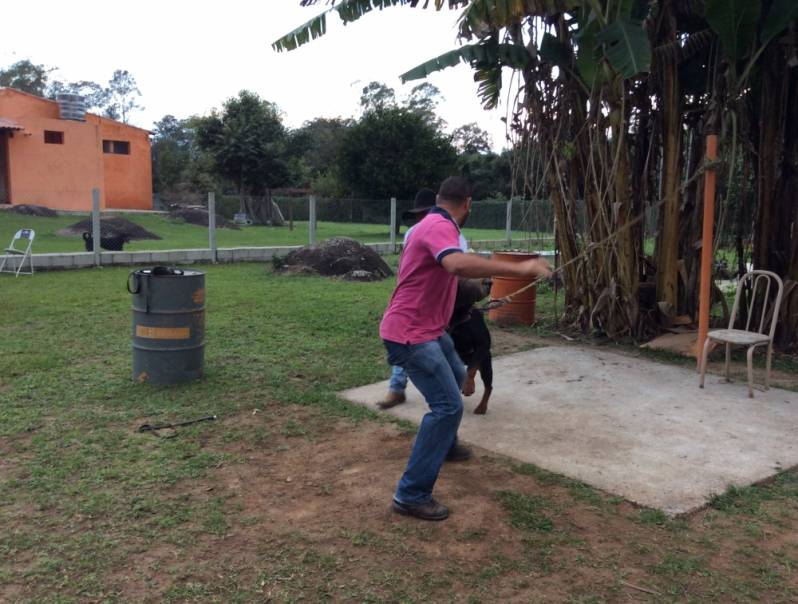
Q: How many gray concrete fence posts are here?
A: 5